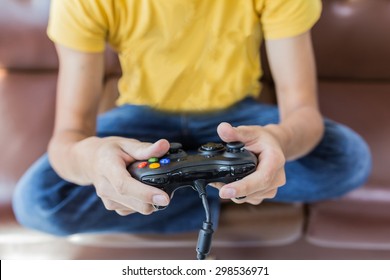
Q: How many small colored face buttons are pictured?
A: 4